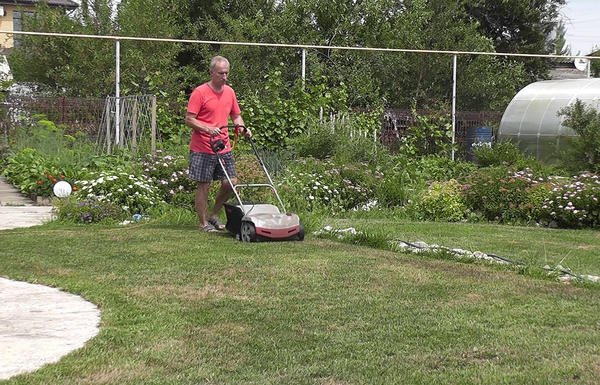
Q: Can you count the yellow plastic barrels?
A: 0